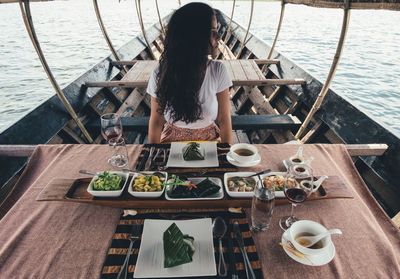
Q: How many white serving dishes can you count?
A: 5